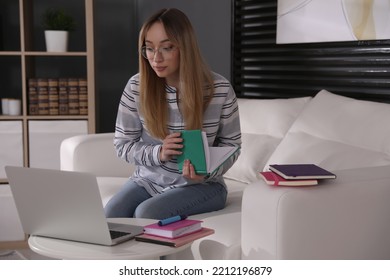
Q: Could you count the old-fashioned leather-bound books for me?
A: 6